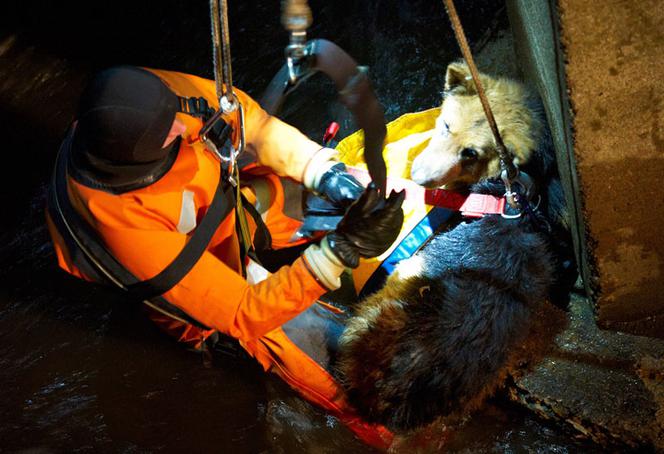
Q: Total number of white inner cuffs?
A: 2